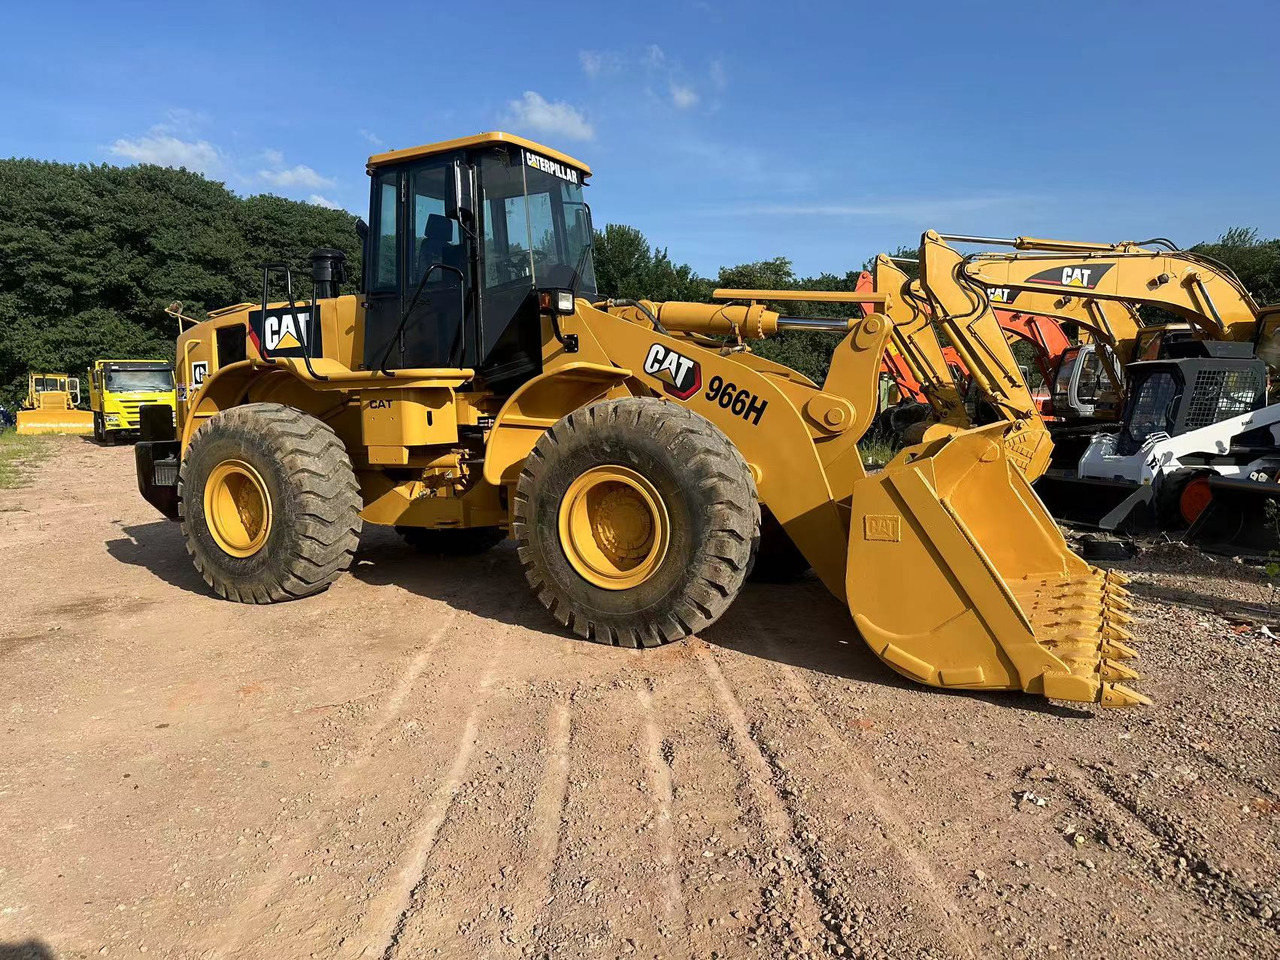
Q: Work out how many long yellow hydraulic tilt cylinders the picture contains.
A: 1